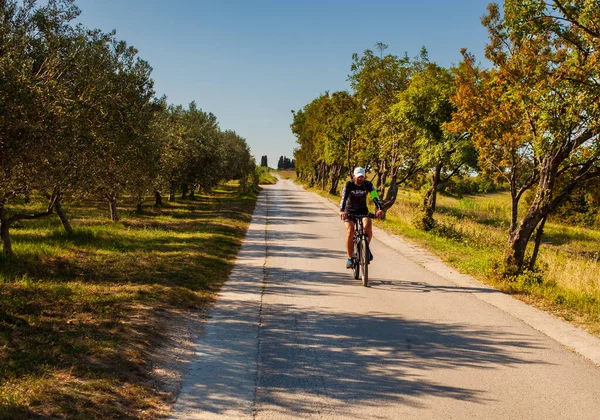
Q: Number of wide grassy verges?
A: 2